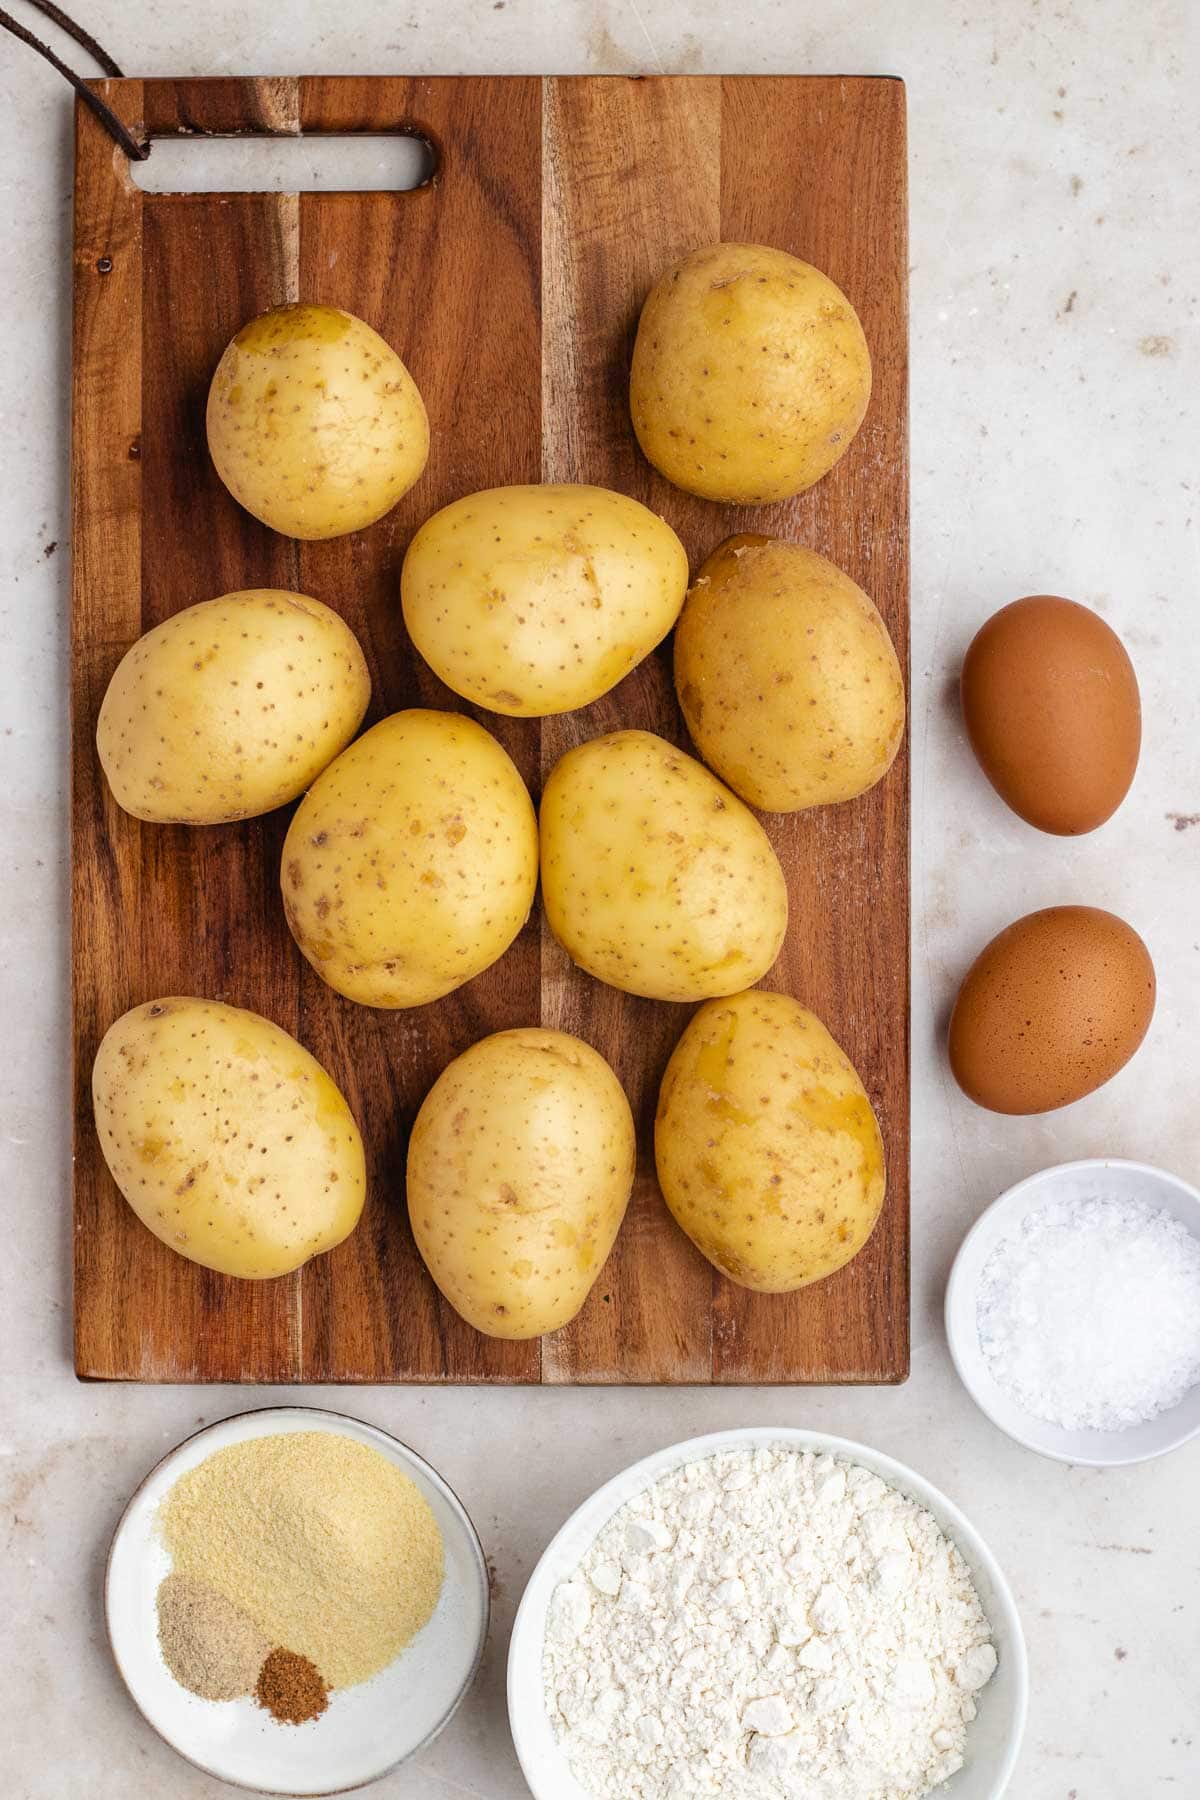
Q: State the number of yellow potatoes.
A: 10